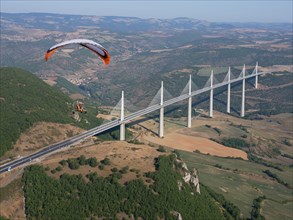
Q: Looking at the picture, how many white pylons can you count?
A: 7